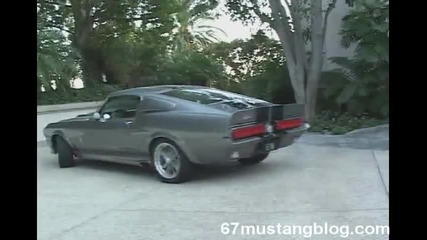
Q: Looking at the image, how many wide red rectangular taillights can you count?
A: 2